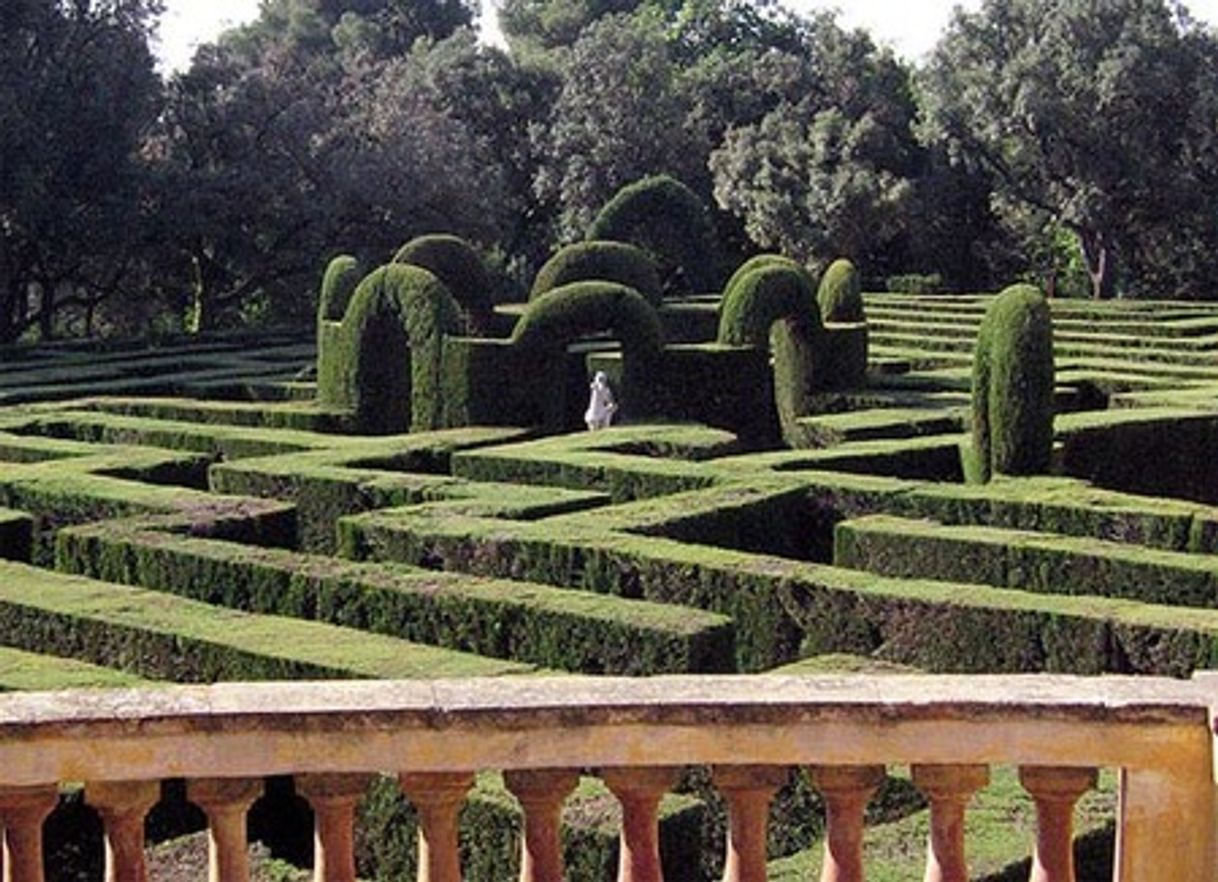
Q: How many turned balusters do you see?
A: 11